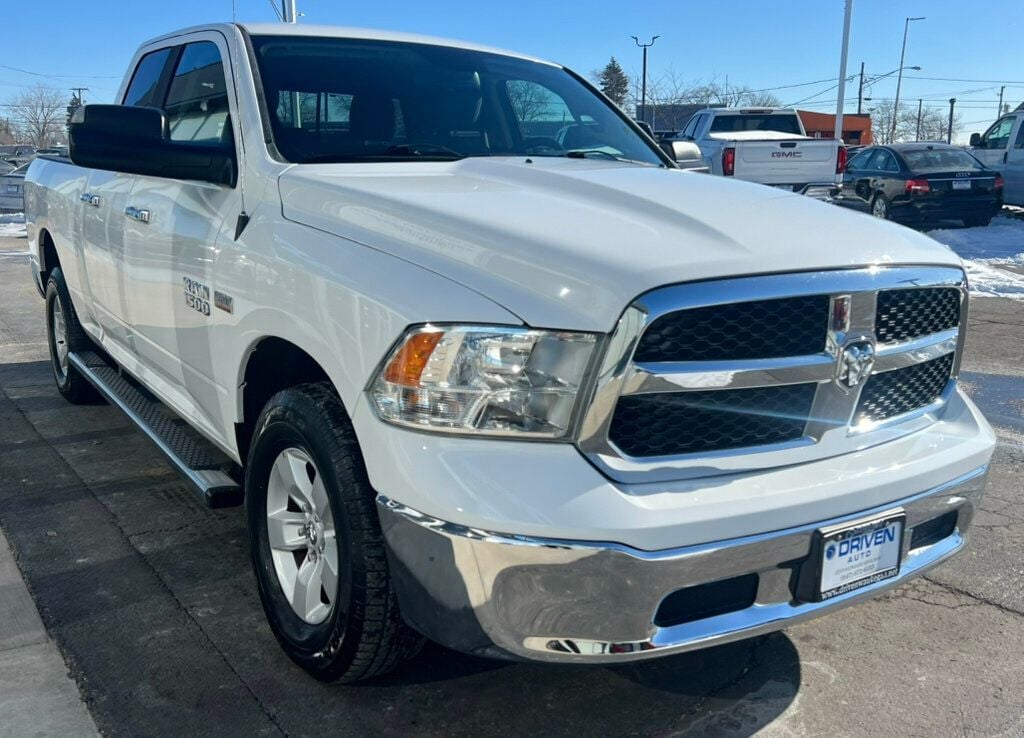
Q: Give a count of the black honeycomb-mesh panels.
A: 4